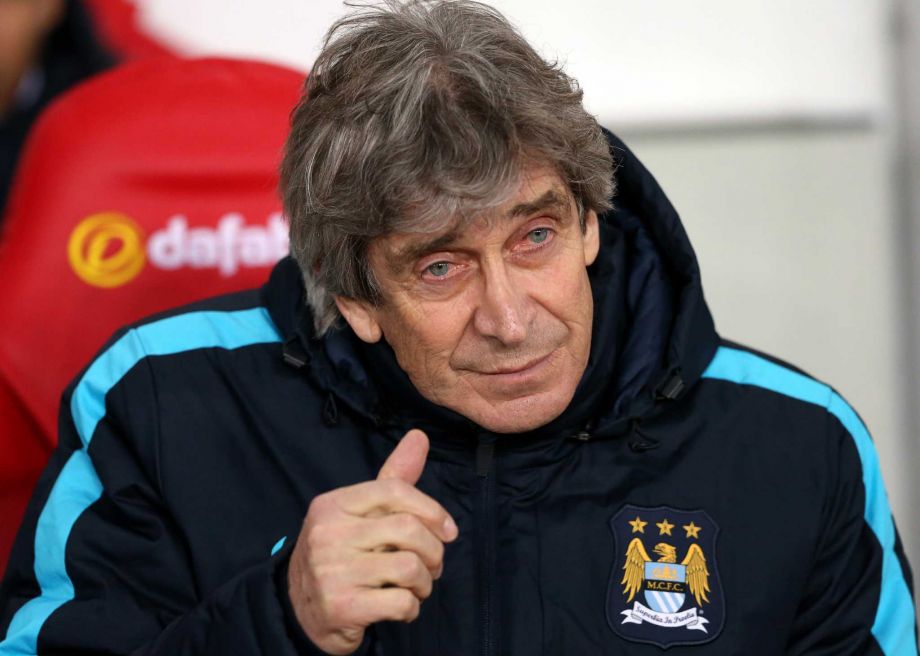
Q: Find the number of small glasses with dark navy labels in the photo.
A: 0